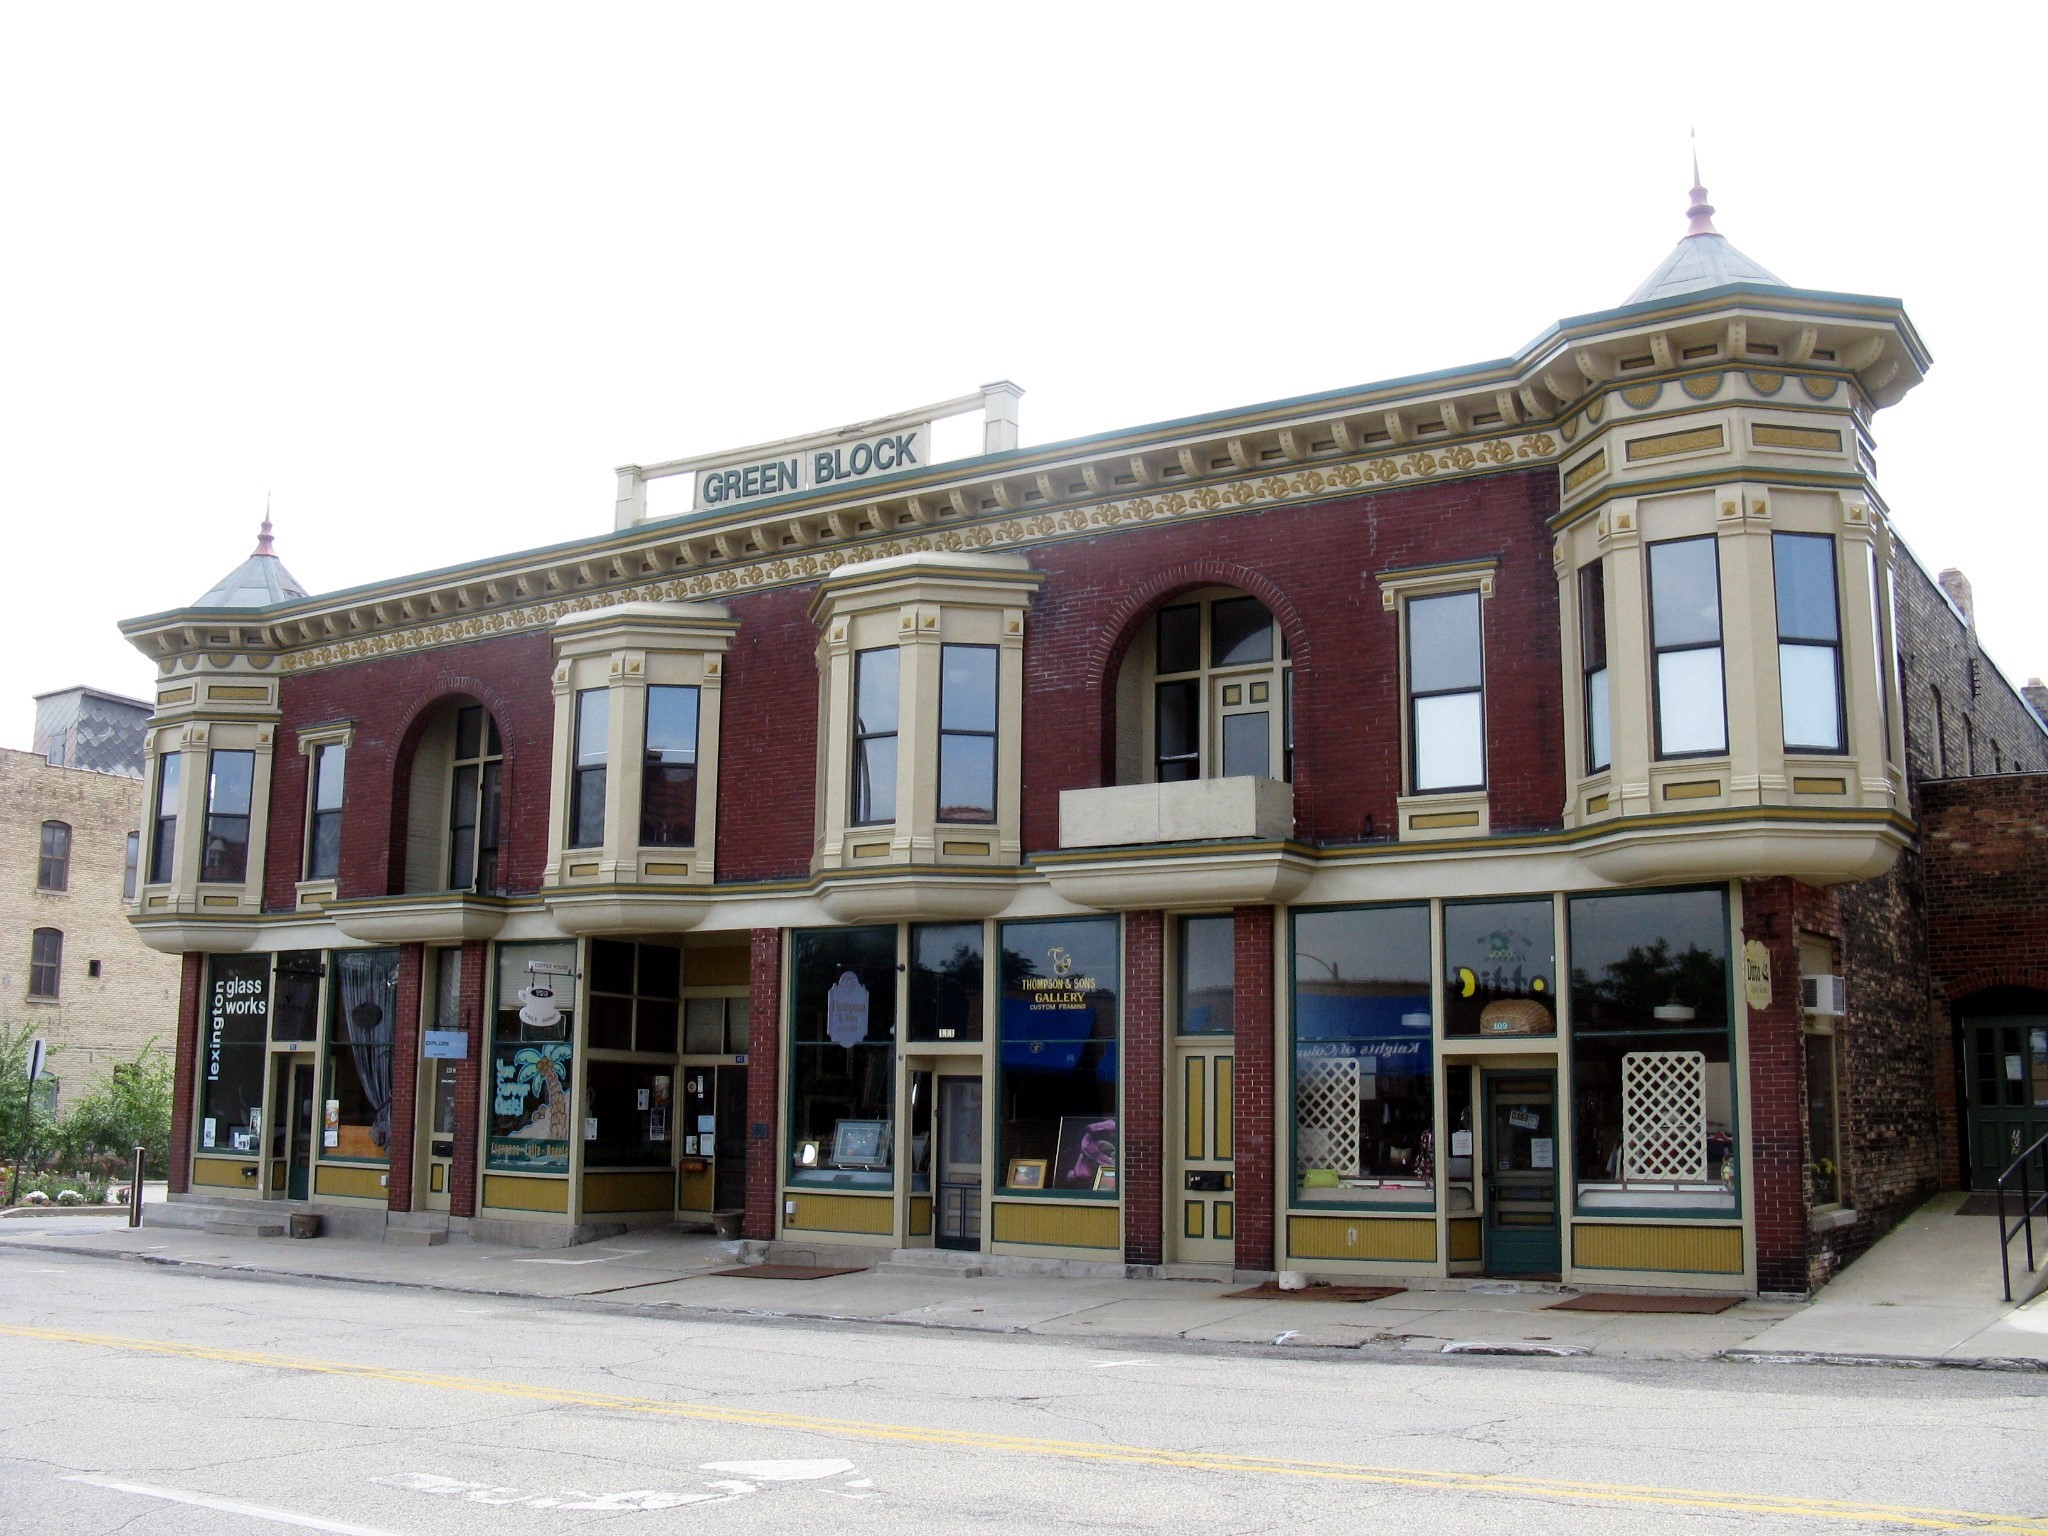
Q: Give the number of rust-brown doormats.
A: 3